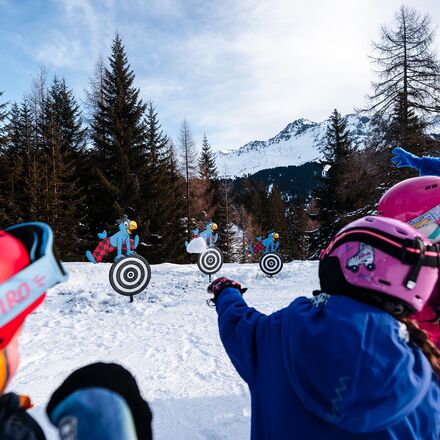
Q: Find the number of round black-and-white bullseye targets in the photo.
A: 3